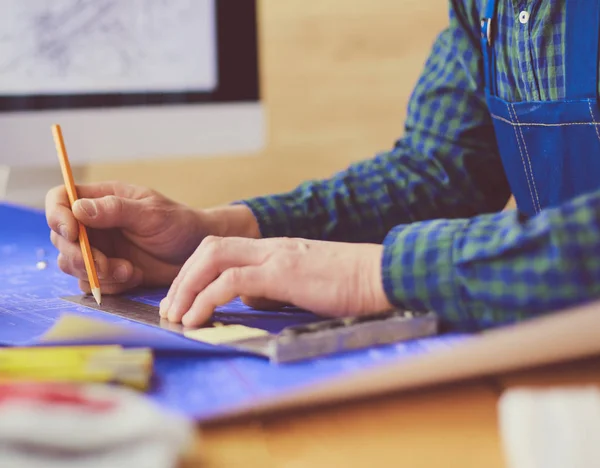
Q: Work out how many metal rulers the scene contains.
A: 1